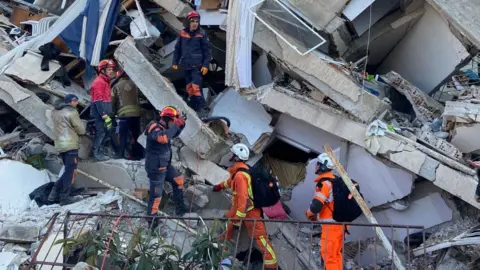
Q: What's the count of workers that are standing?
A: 7